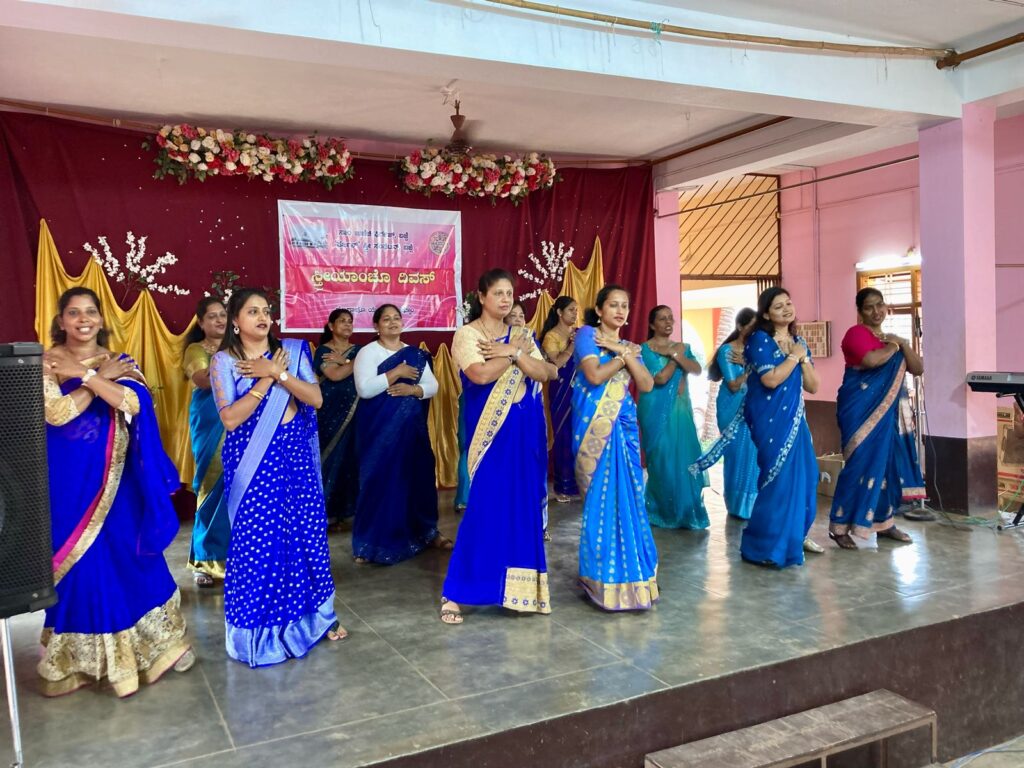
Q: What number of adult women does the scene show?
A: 13